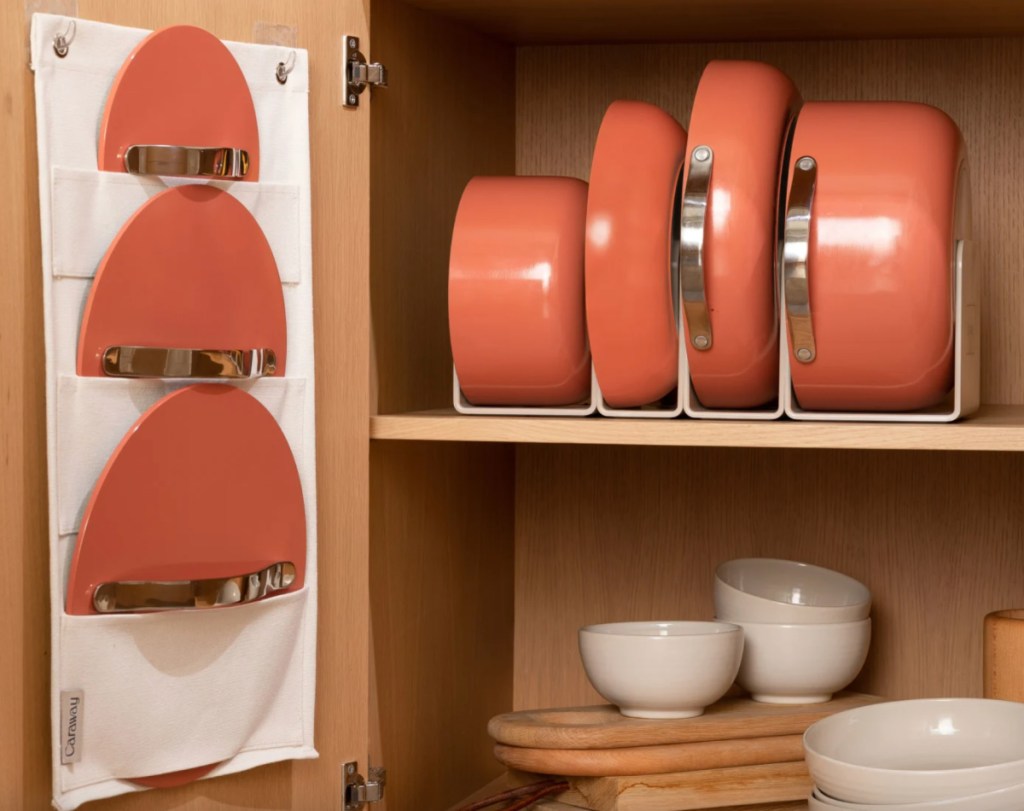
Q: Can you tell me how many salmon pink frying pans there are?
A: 2